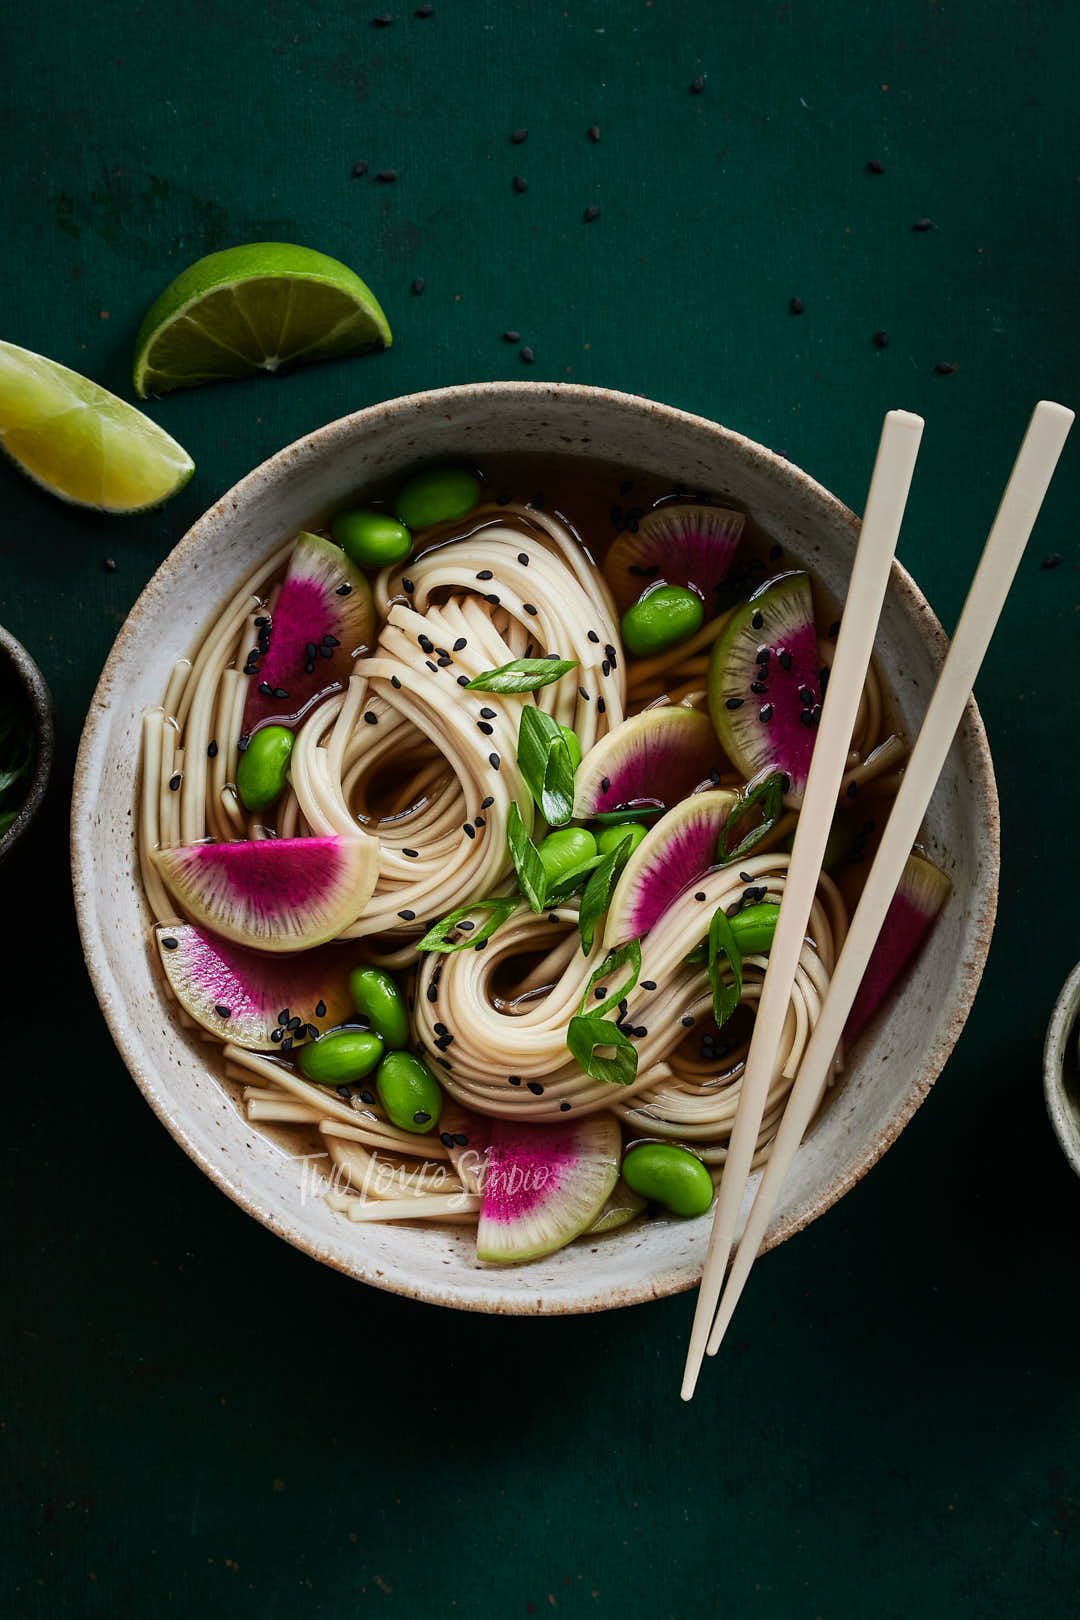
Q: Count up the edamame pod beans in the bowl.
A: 12